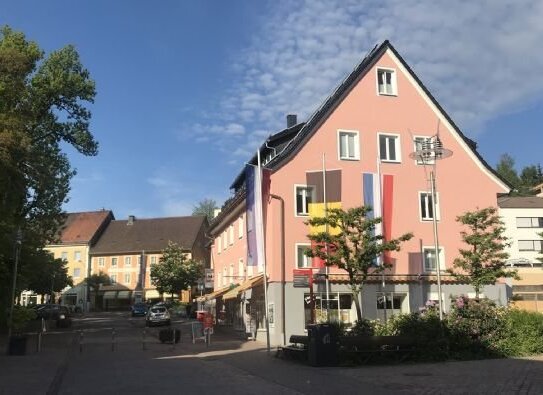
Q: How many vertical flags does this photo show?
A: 3